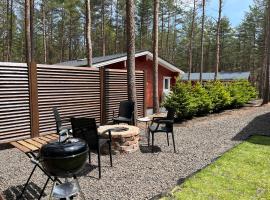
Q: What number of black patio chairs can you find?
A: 4